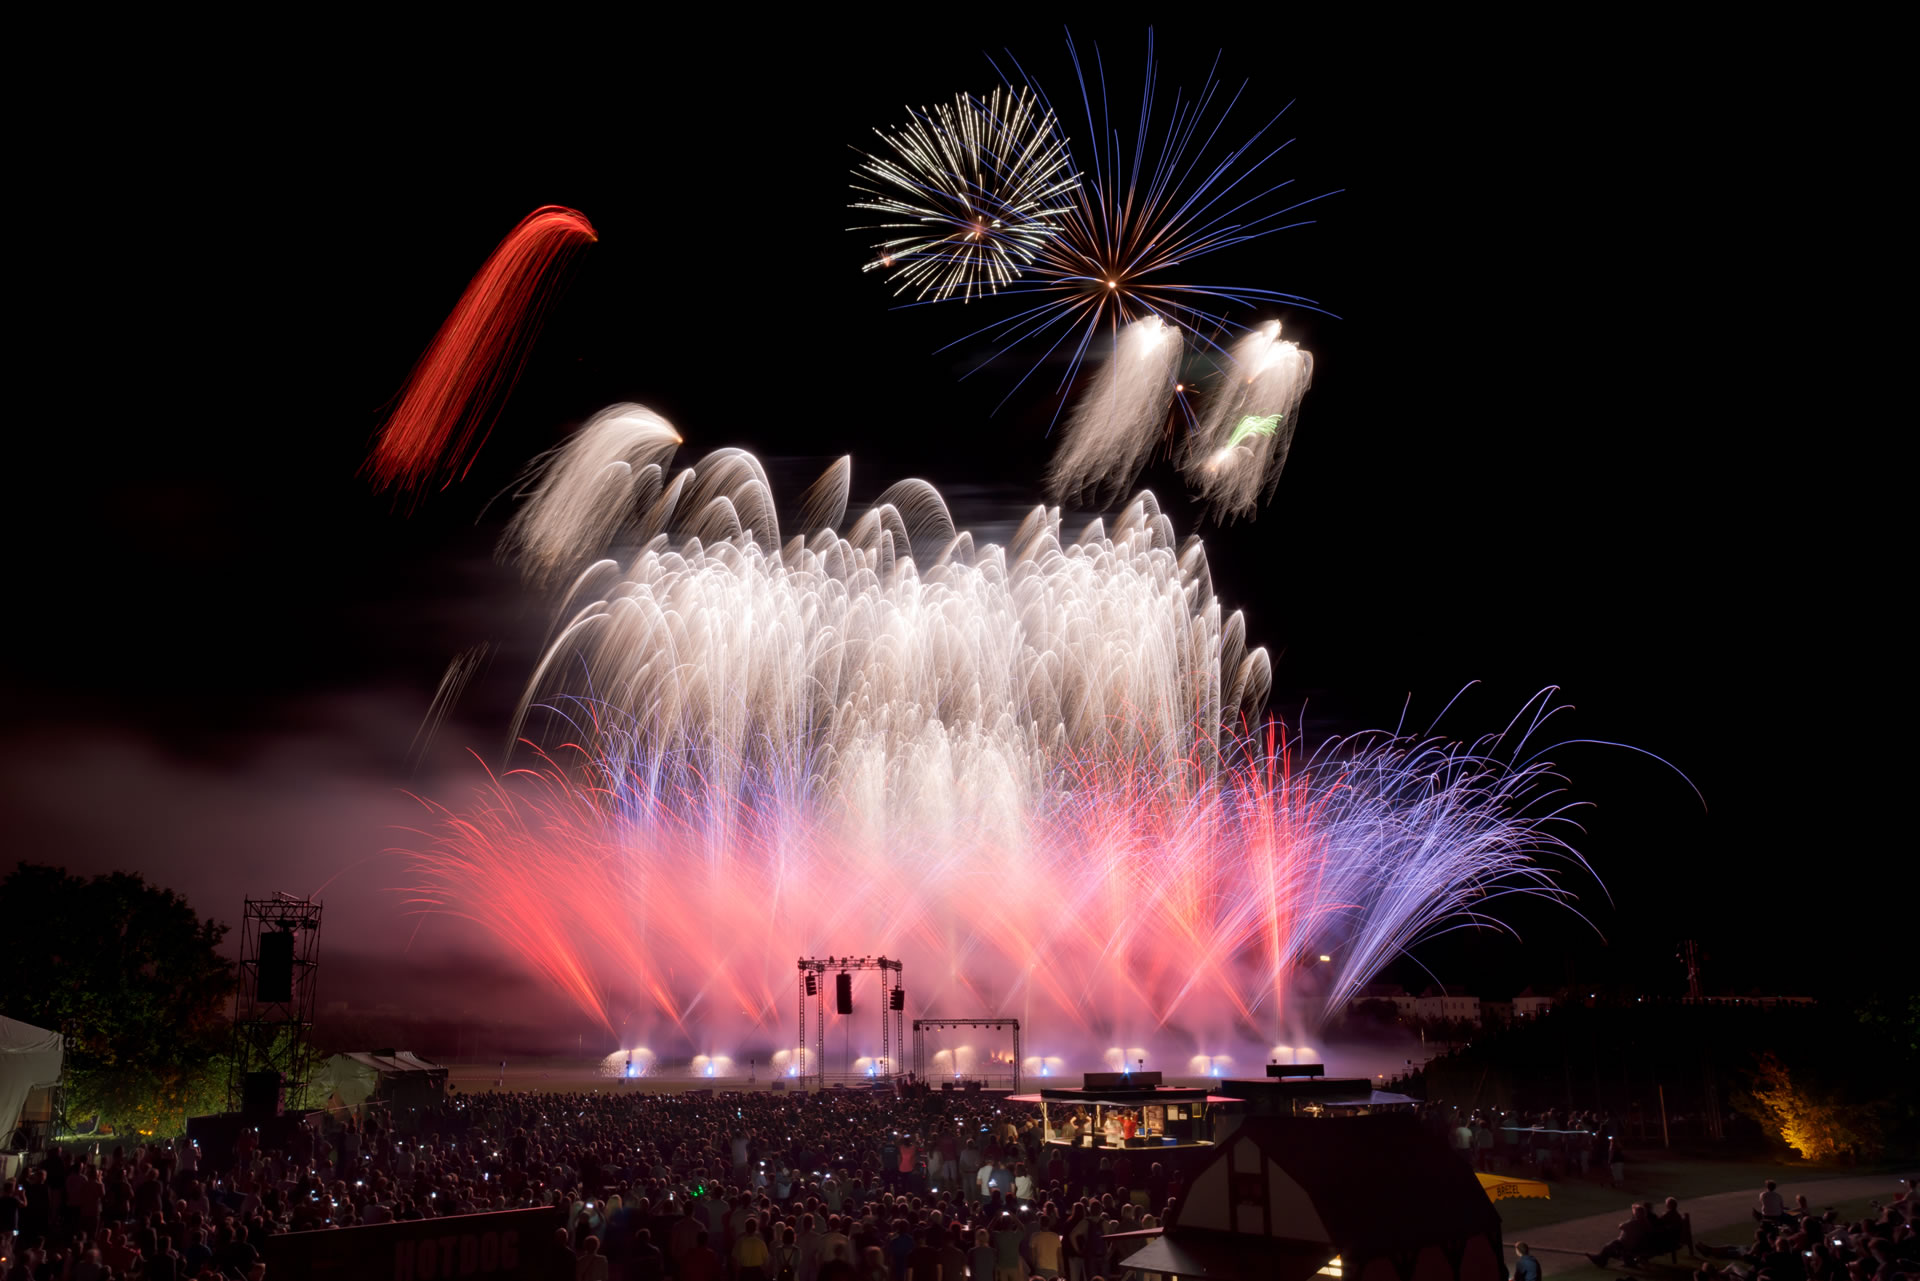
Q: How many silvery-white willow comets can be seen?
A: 3